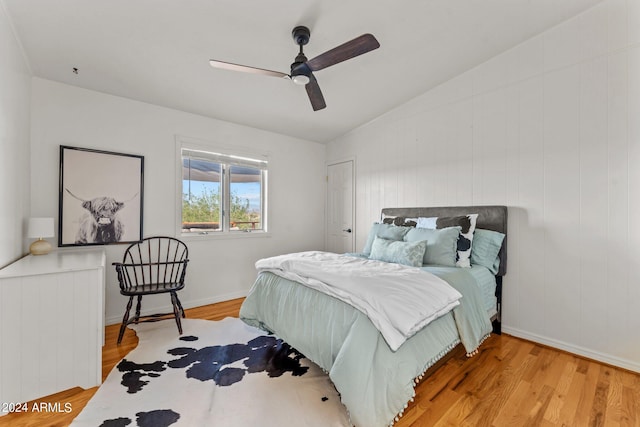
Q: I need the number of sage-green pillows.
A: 4